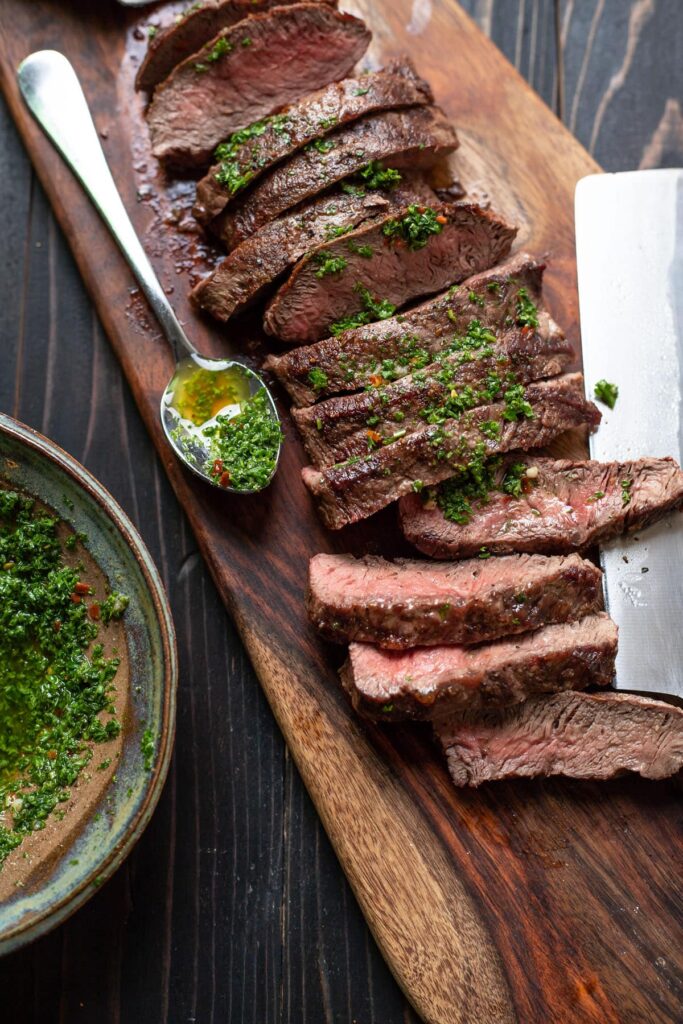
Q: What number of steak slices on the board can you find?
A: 13